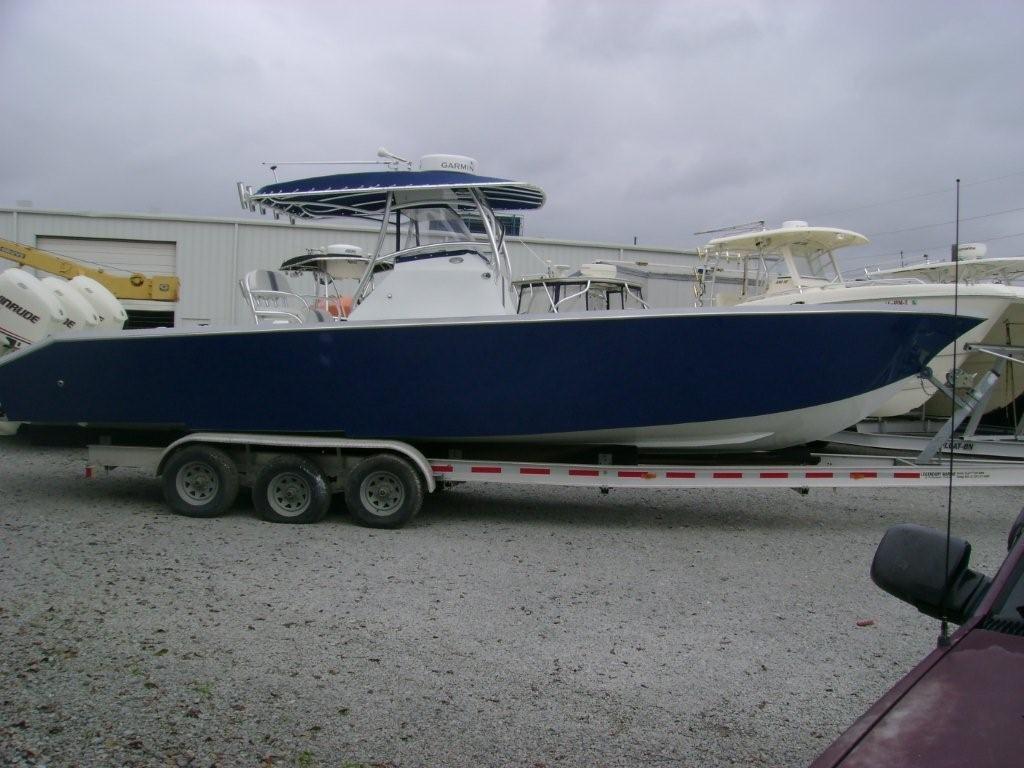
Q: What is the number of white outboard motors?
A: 3